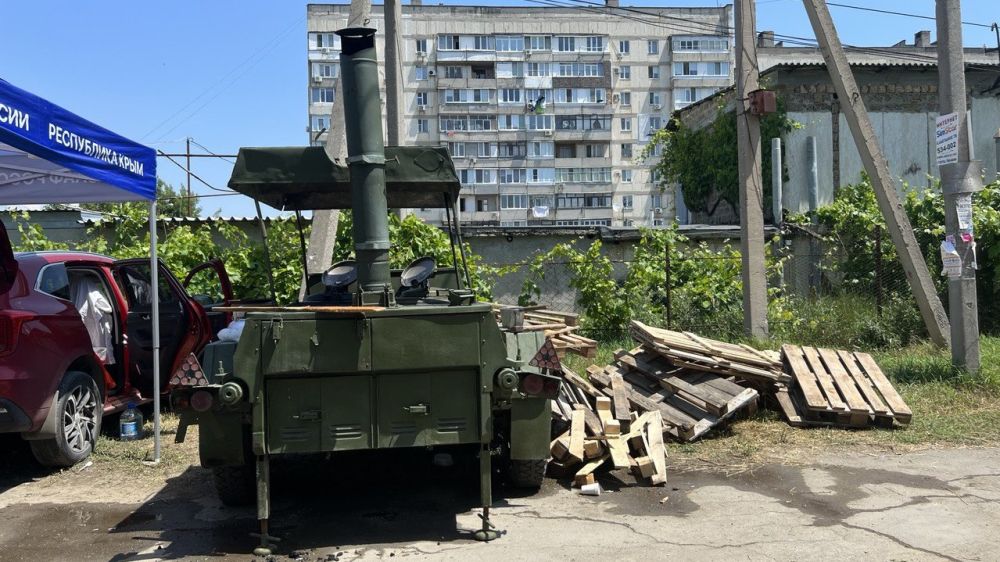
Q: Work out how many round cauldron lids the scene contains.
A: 2